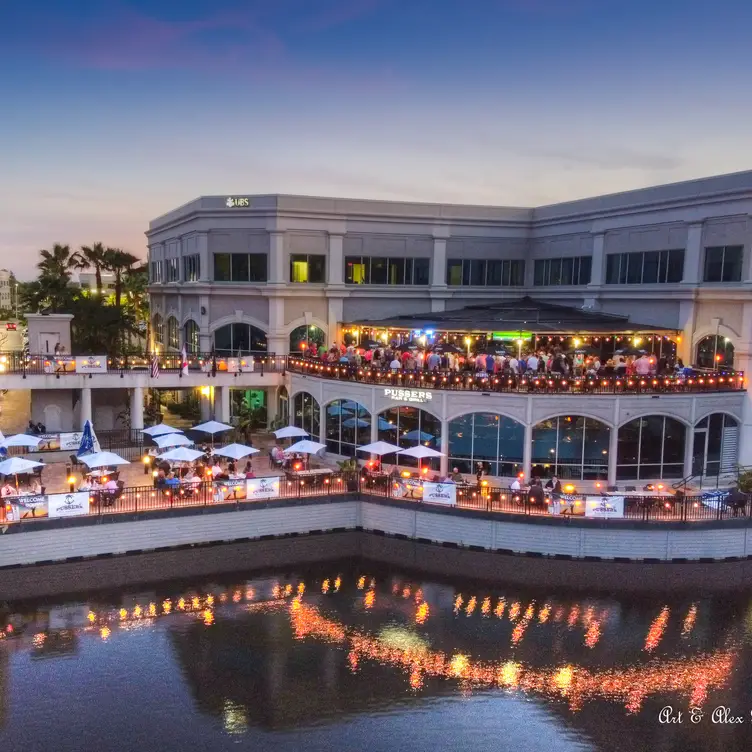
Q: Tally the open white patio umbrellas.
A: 12